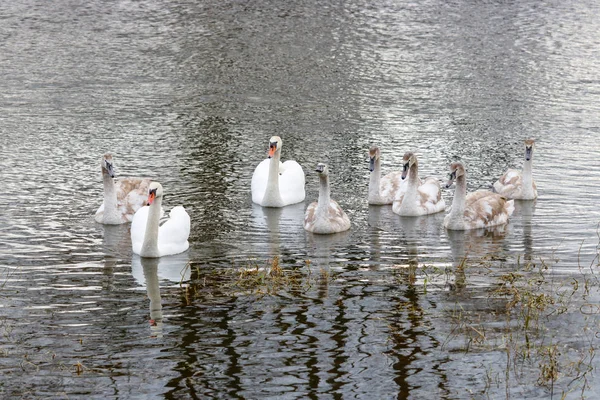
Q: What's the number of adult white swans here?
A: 2